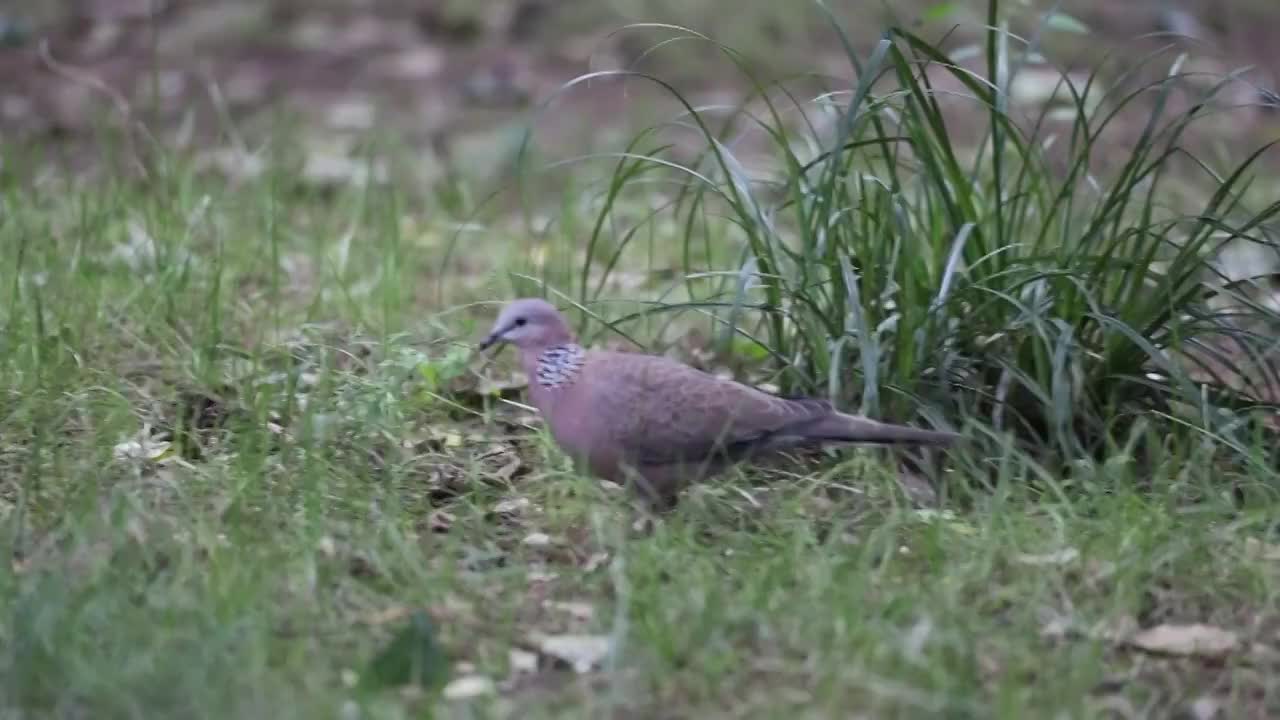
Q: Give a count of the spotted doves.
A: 1